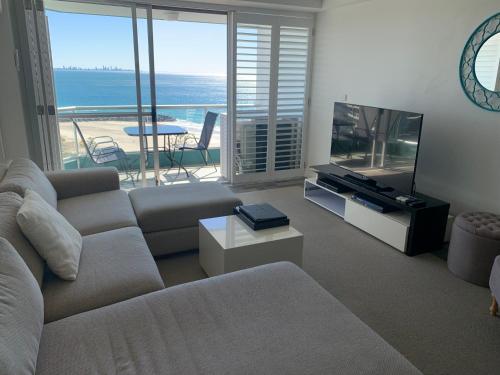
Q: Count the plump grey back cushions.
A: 3